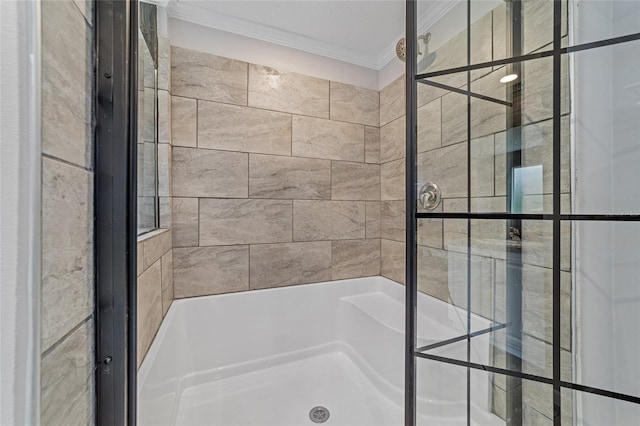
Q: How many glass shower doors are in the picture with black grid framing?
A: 1